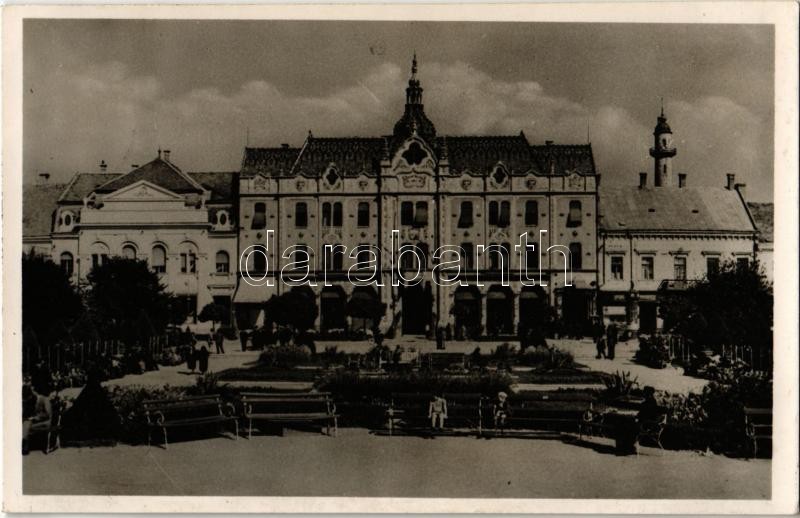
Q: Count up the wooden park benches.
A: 7